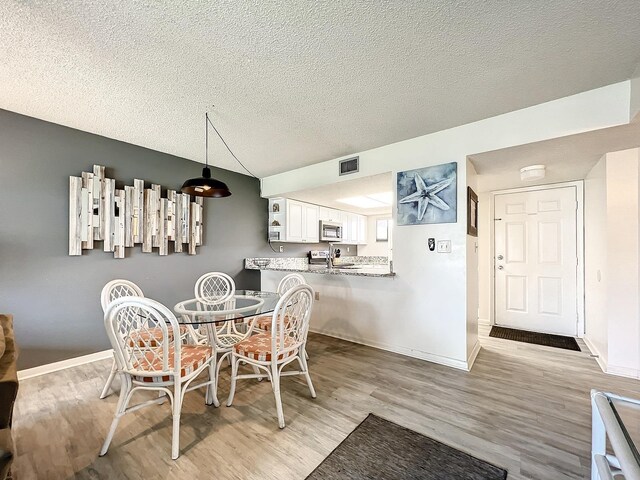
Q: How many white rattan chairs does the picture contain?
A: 5